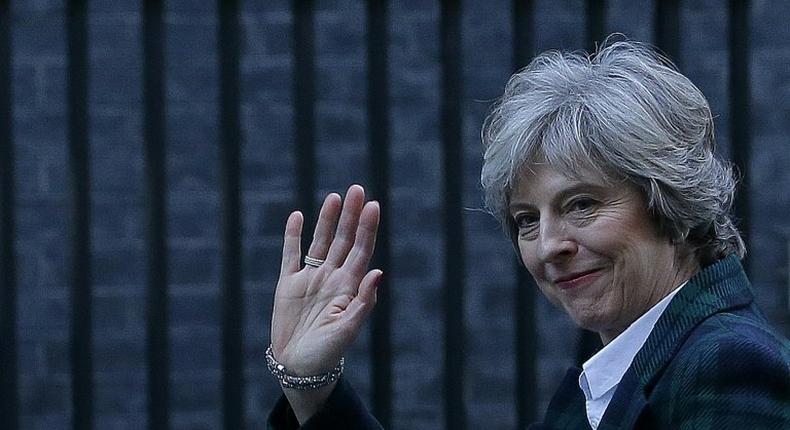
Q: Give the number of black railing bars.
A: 11